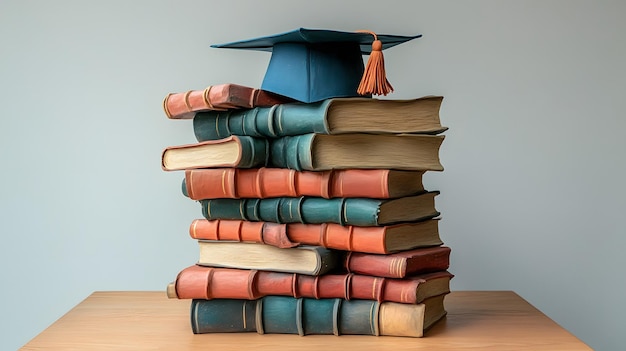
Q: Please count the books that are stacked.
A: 11